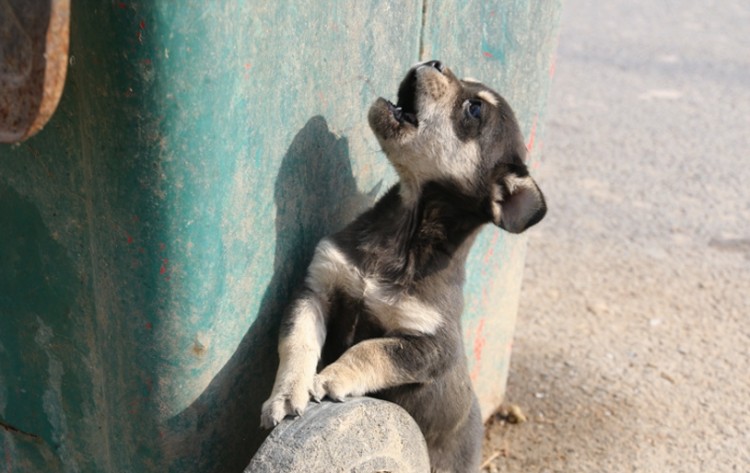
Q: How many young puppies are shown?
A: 1